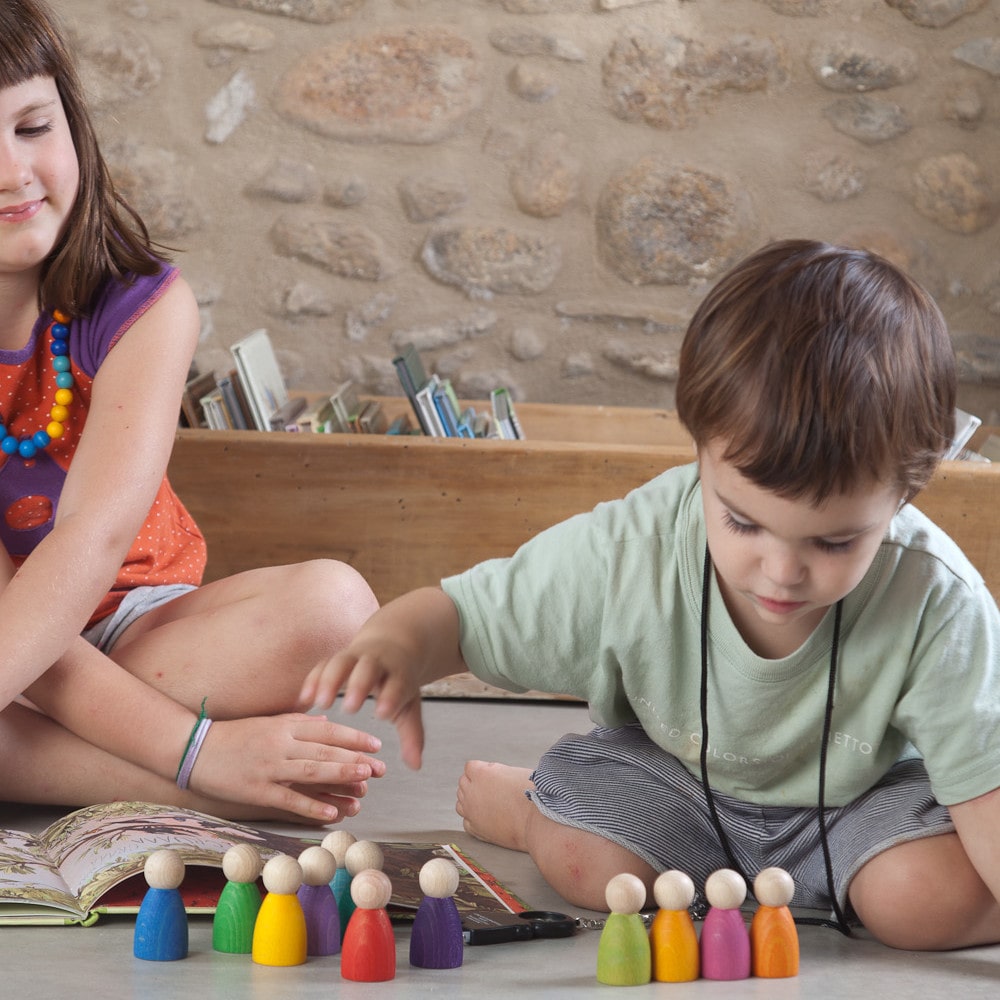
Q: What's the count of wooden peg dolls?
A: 12